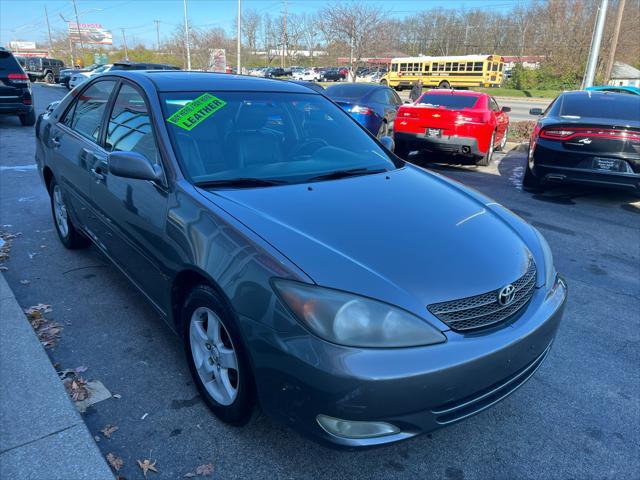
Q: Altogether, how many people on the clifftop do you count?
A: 0